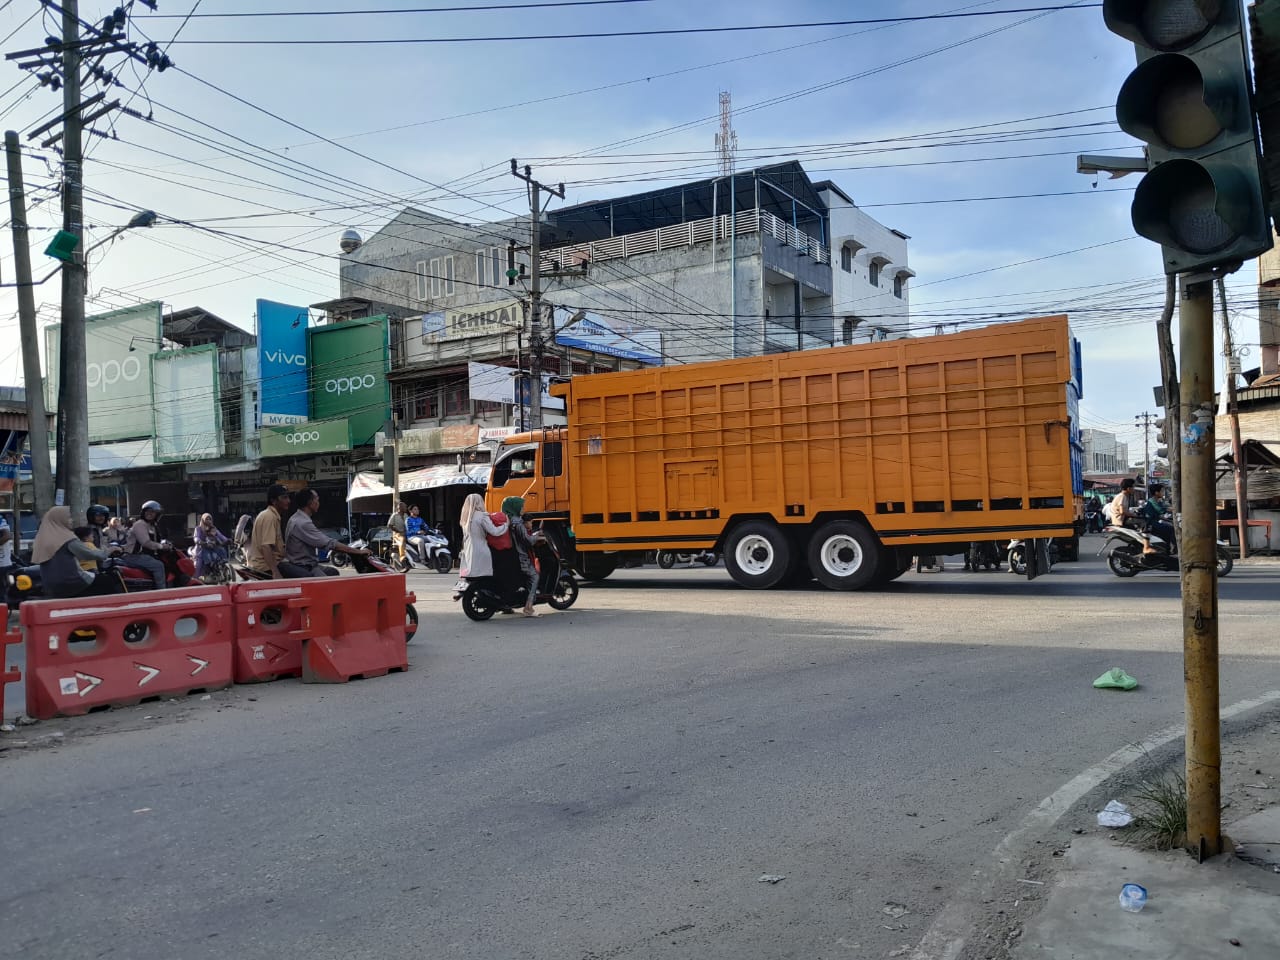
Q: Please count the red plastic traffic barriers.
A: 4